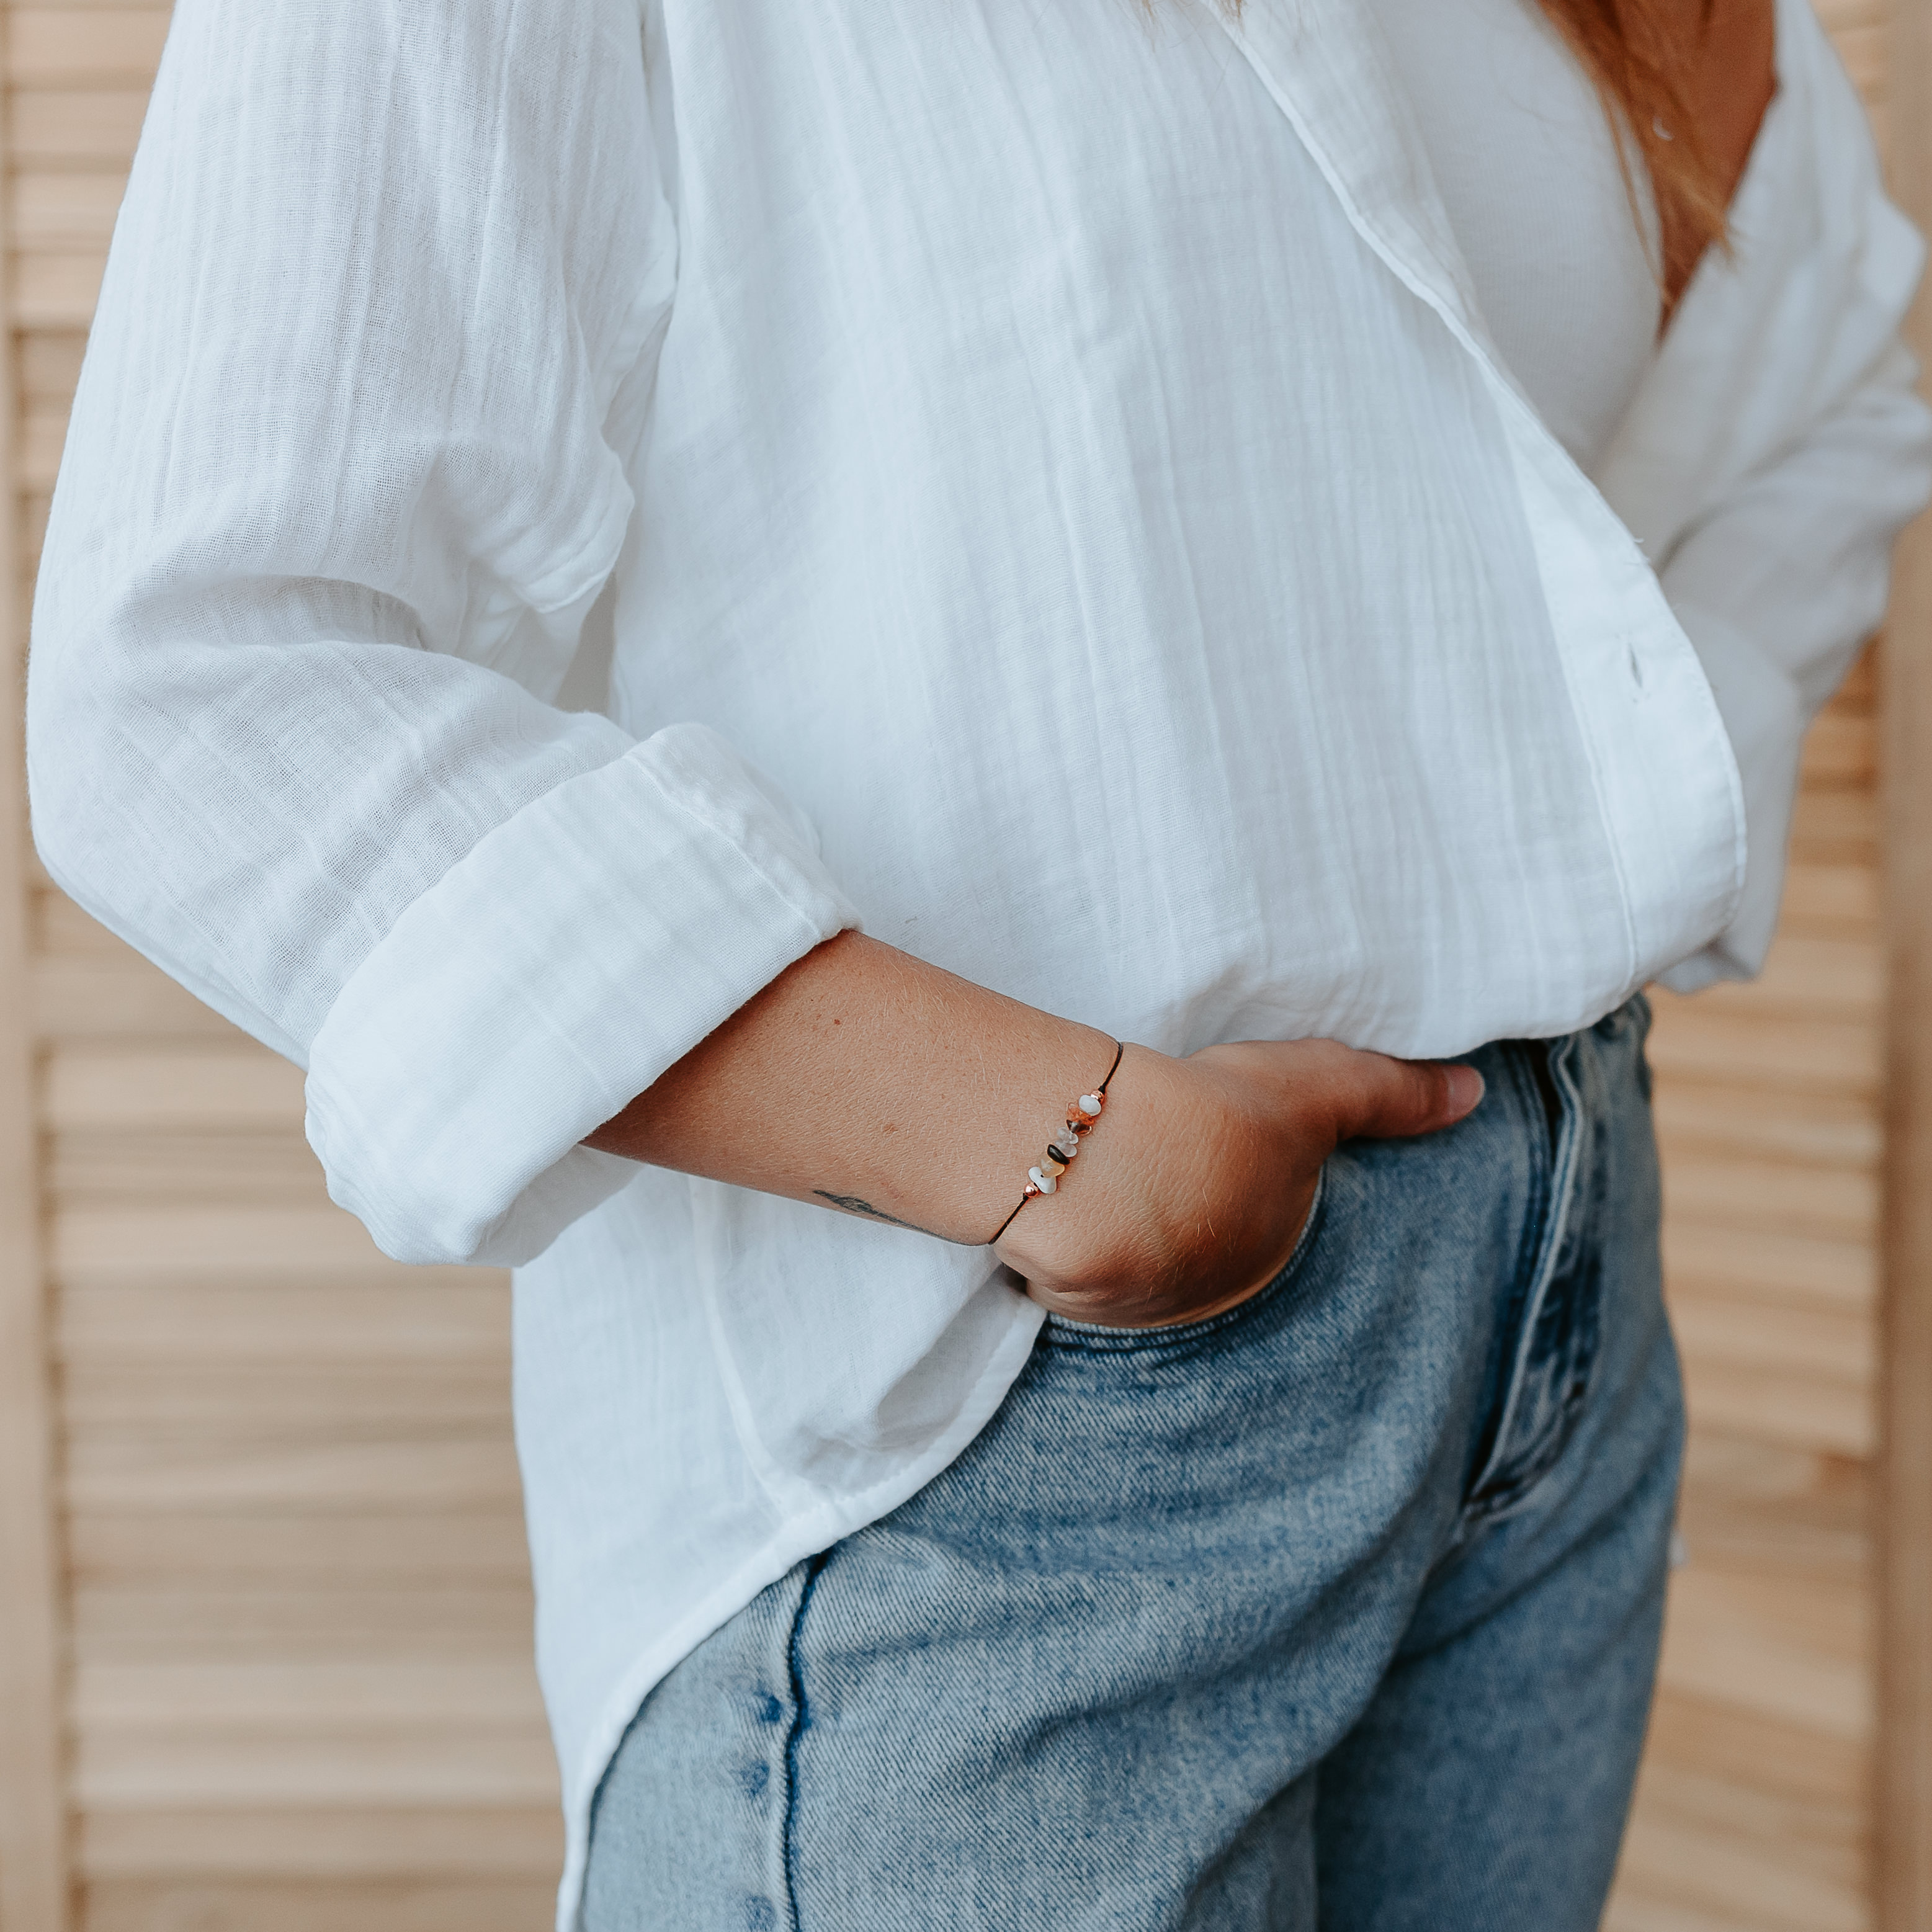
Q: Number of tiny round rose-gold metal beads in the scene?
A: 2